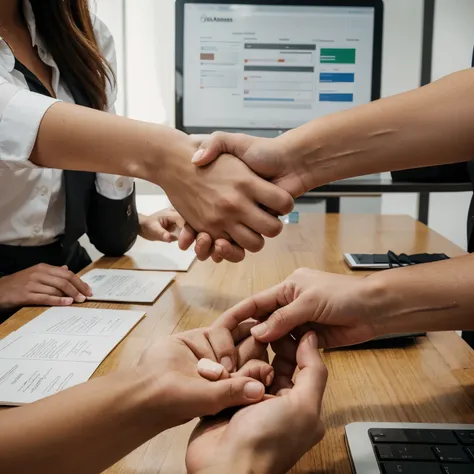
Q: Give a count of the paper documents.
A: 3